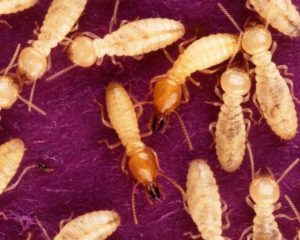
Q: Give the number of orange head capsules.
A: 2